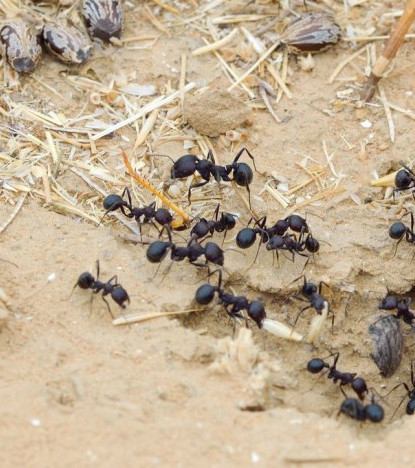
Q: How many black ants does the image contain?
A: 15